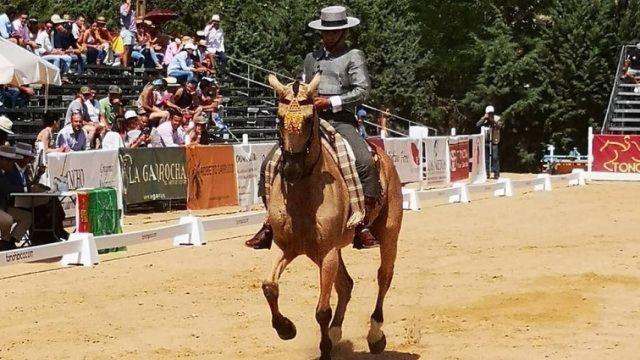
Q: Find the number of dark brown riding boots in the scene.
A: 2